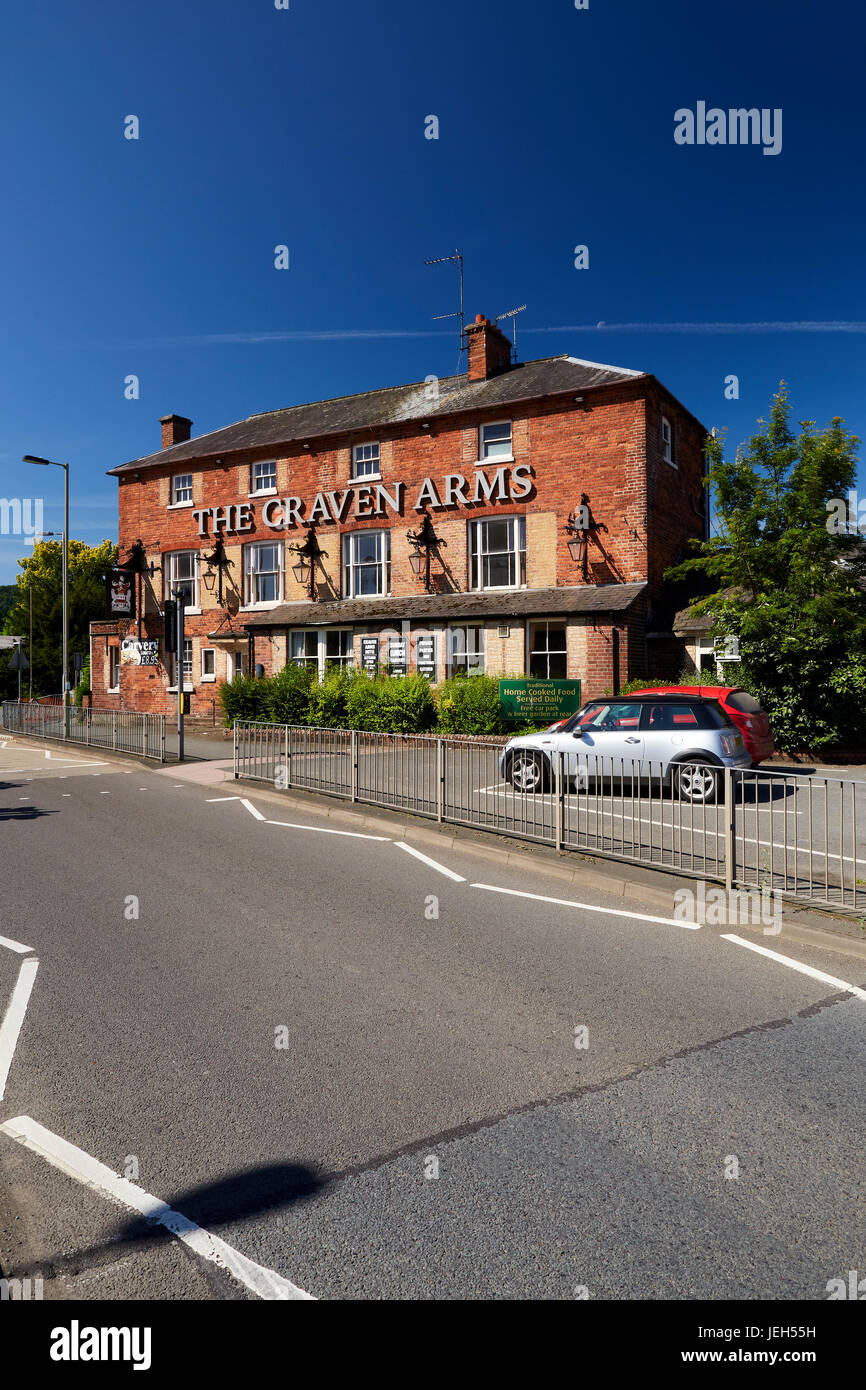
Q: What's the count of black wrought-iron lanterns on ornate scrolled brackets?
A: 4